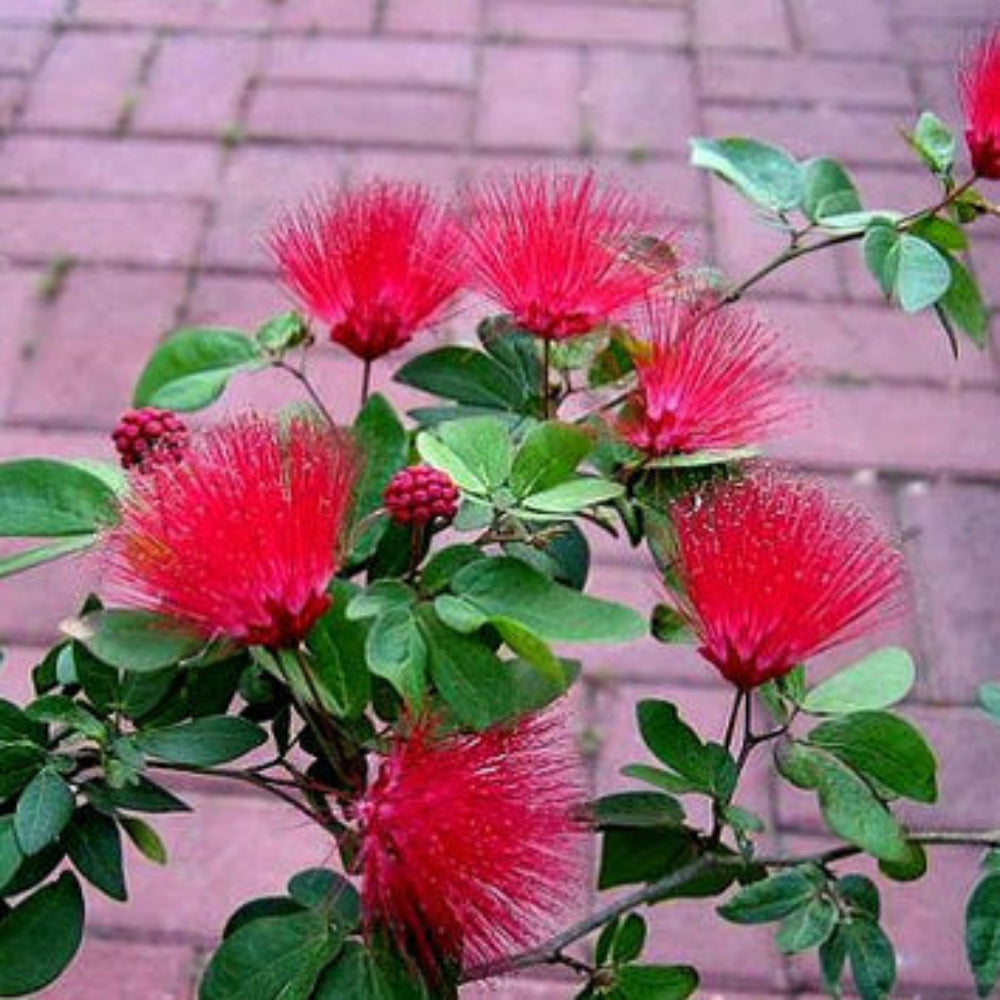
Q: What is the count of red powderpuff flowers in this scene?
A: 7